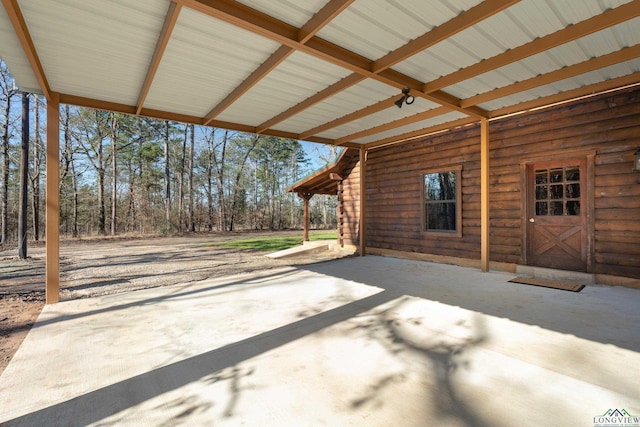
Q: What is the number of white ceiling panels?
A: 12